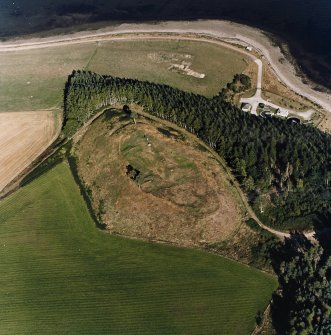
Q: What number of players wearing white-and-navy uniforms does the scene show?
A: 0